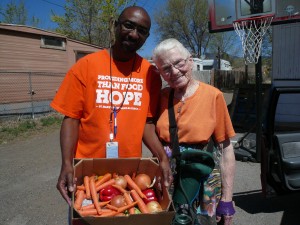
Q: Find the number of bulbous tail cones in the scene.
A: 0